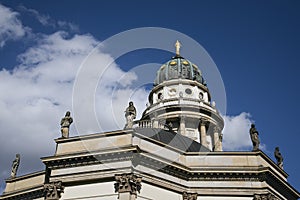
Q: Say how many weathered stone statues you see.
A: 5